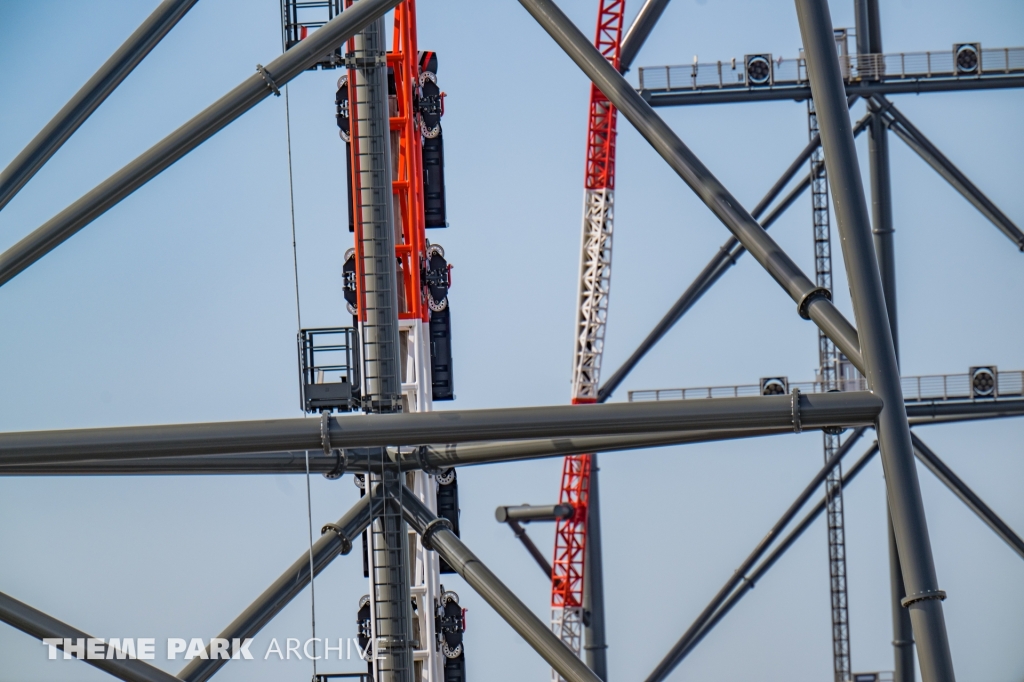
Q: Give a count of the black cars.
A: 4